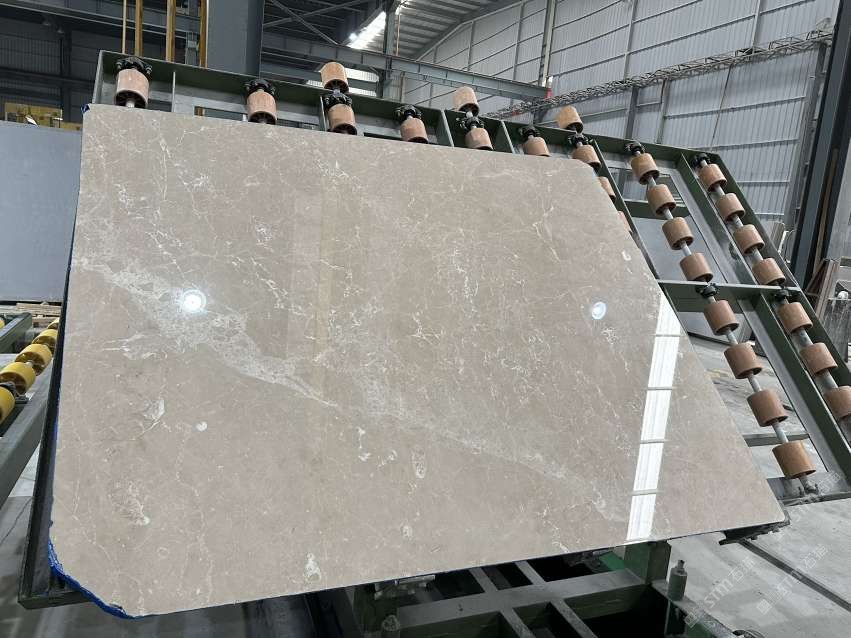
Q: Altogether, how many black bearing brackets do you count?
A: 11